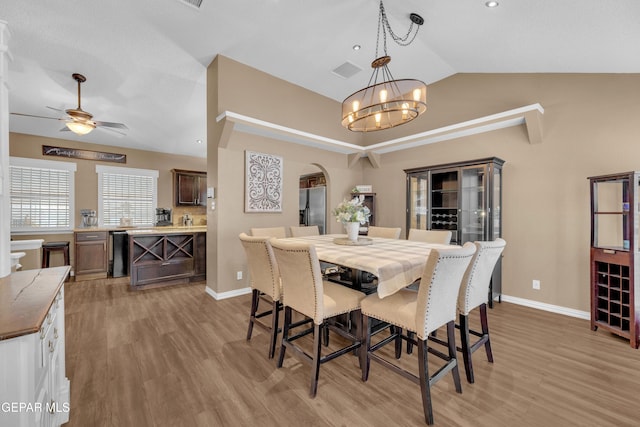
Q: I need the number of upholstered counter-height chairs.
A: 8